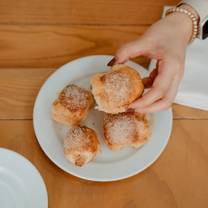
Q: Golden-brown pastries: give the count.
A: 4